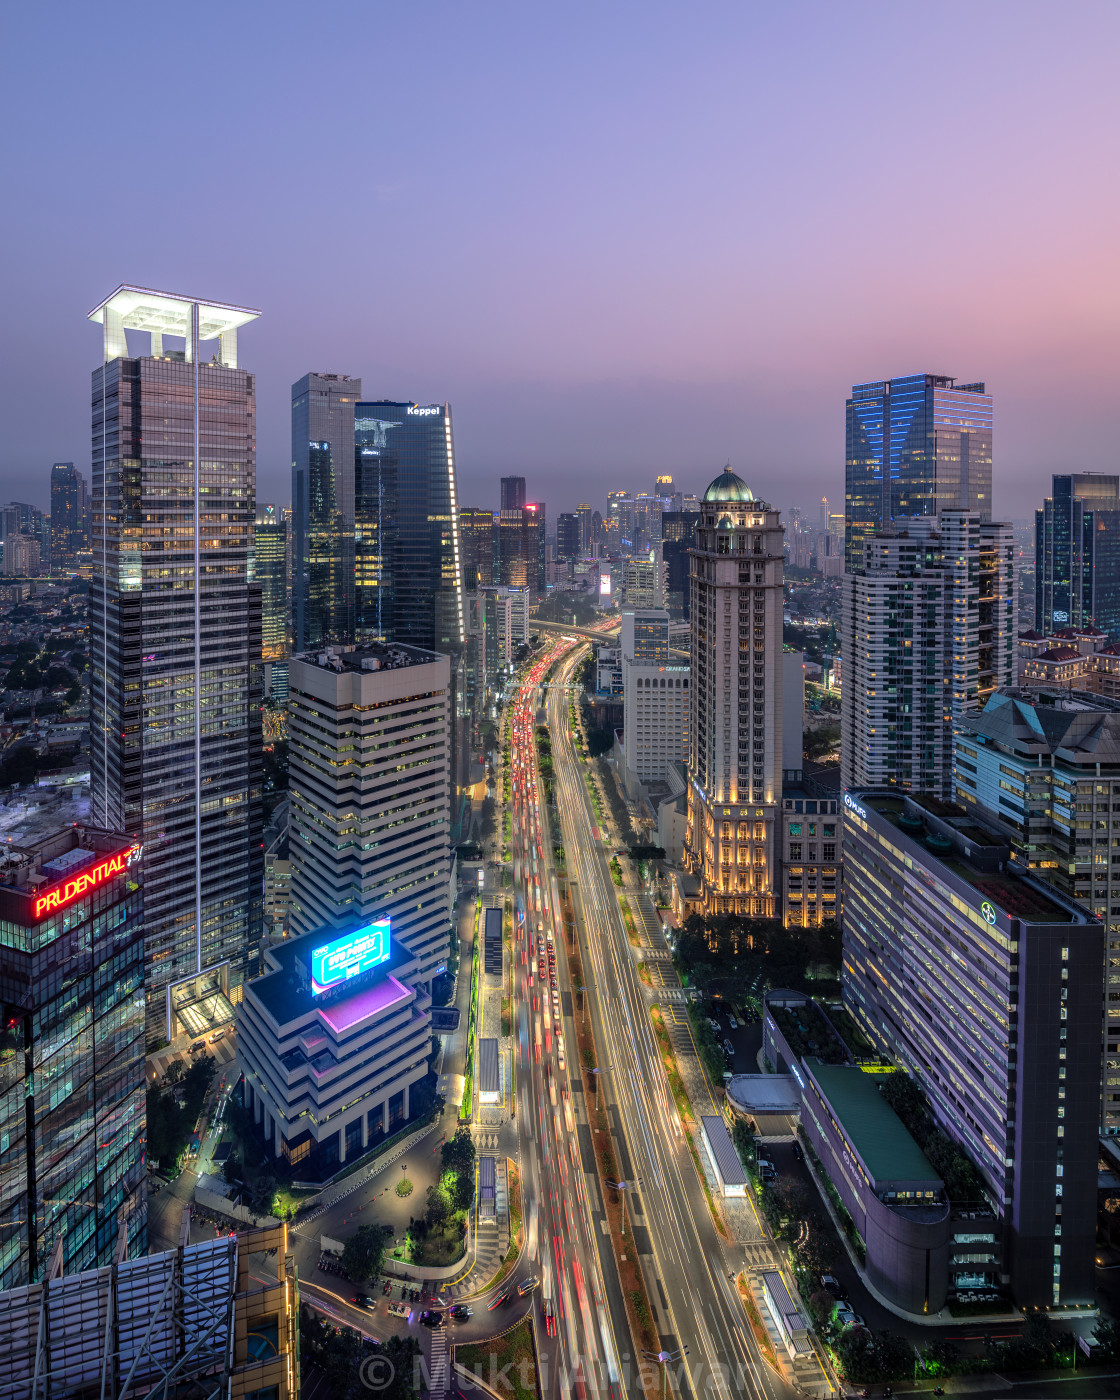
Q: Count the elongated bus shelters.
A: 5